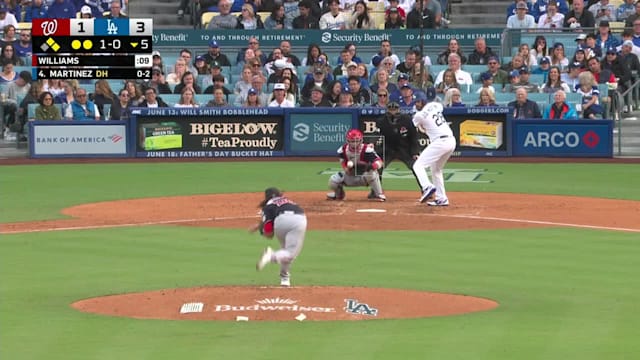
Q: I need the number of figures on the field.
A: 4